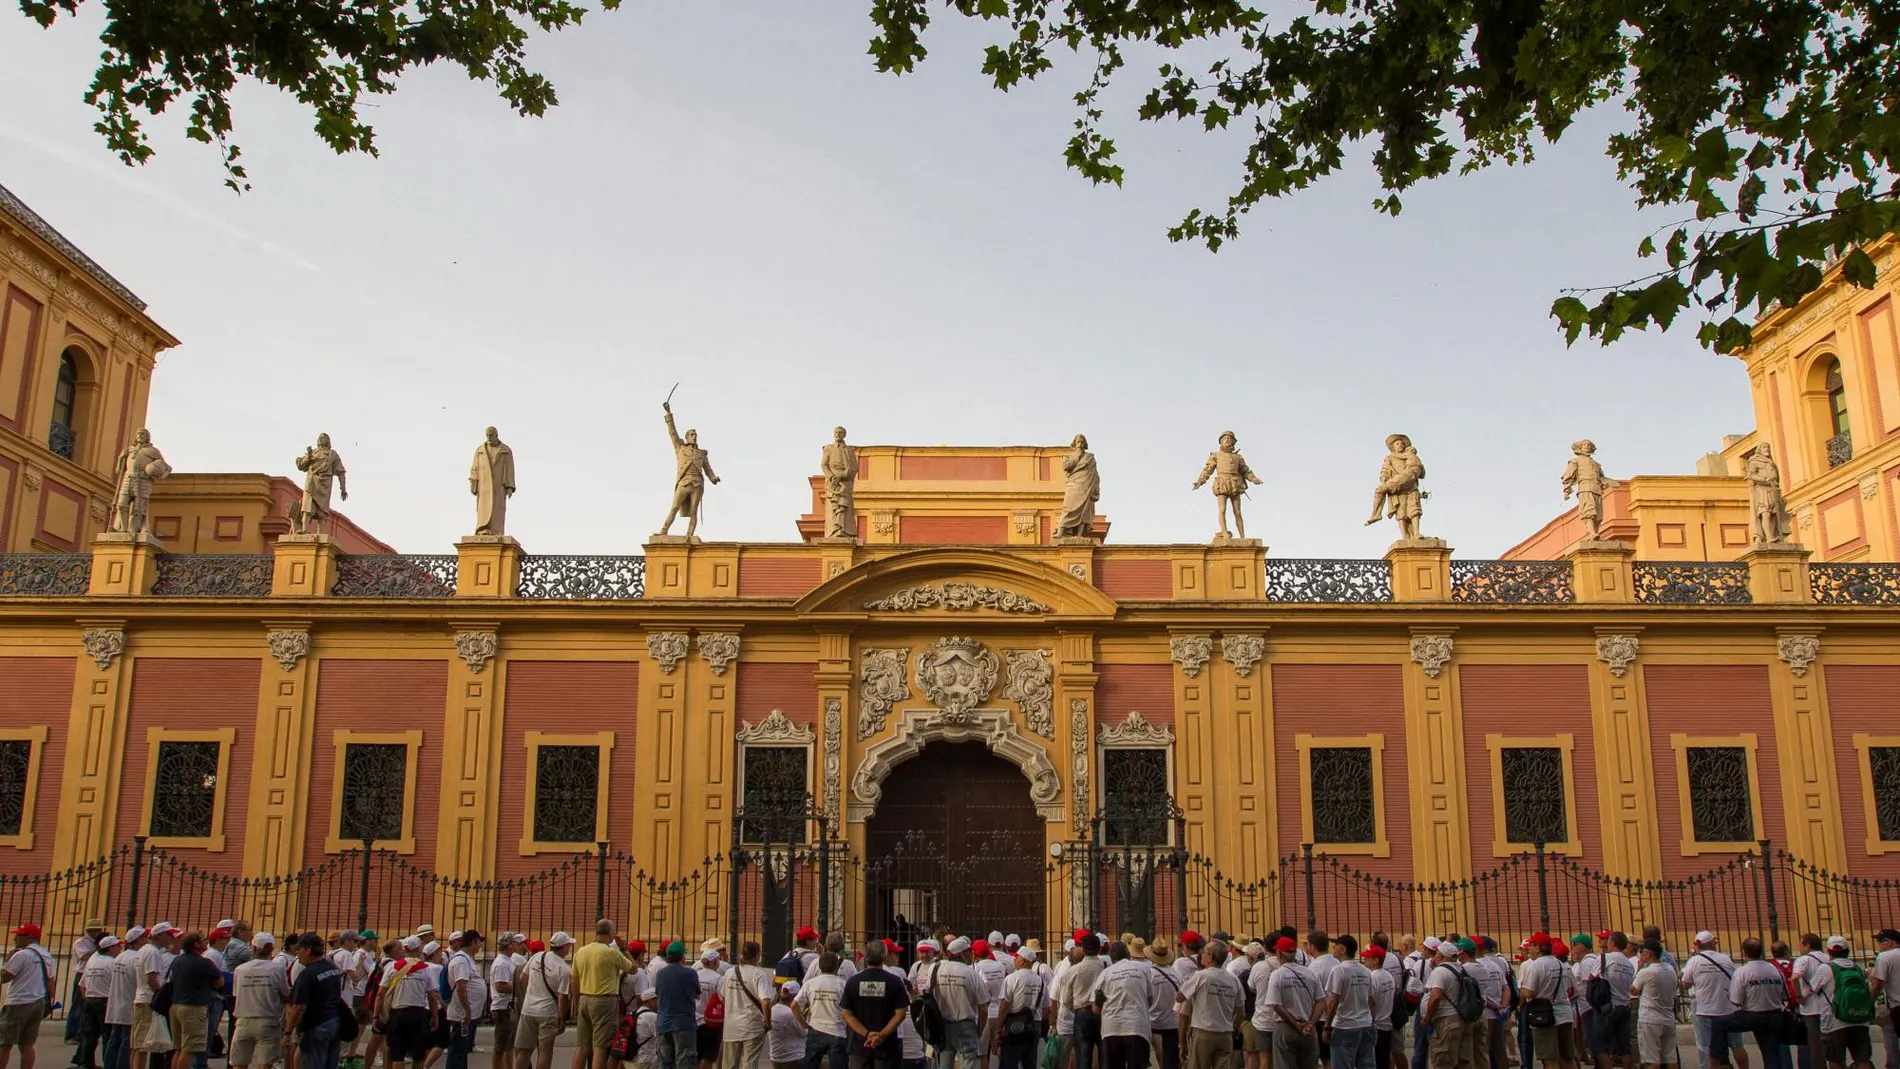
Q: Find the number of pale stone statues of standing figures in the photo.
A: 10